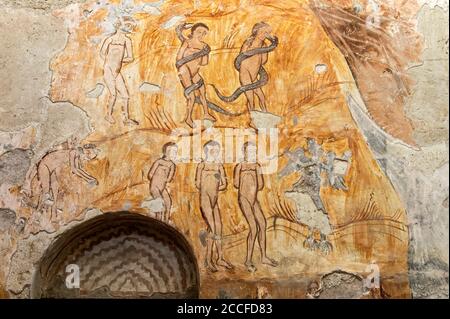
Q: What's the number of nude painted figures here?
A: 7